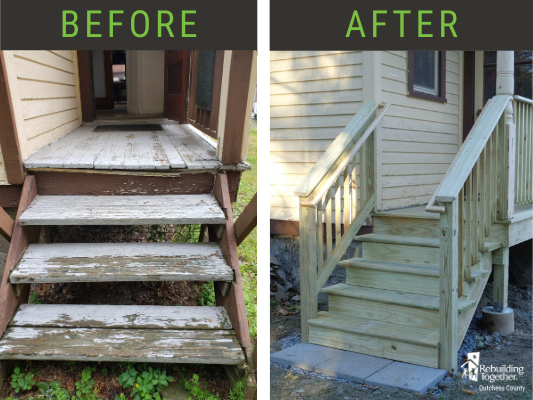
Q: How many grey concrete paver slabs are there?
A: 3